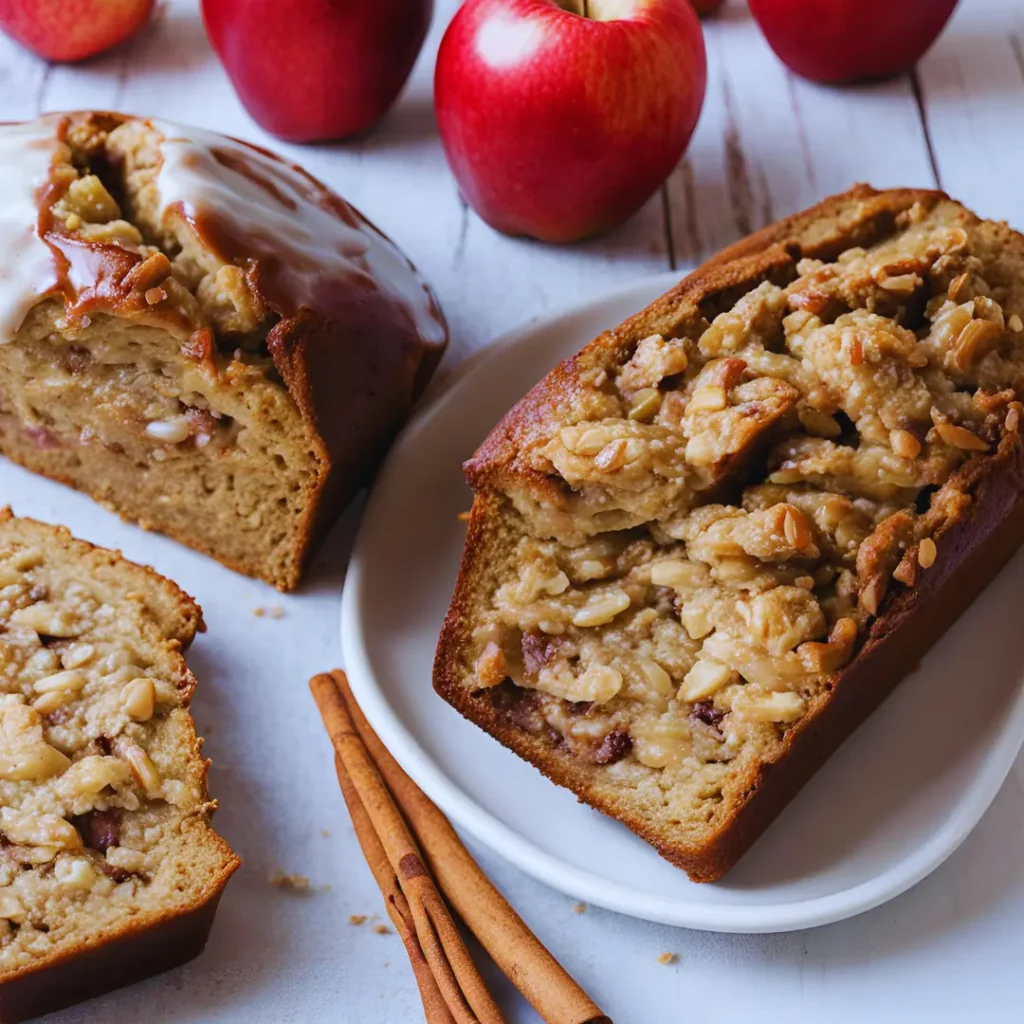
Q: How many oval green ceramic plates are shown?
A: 0